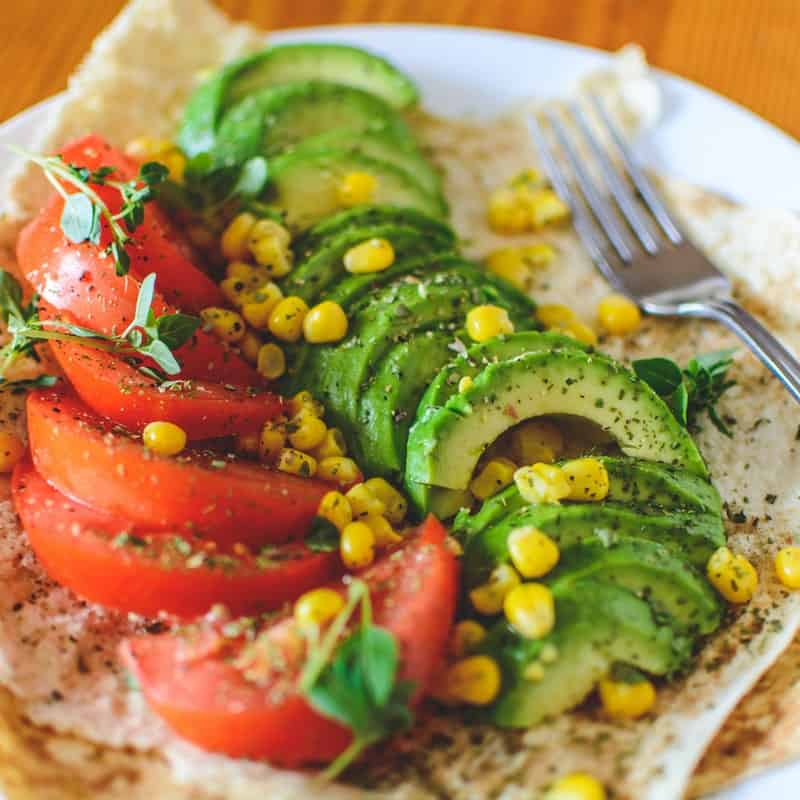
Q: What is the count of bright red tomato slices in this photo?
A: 6